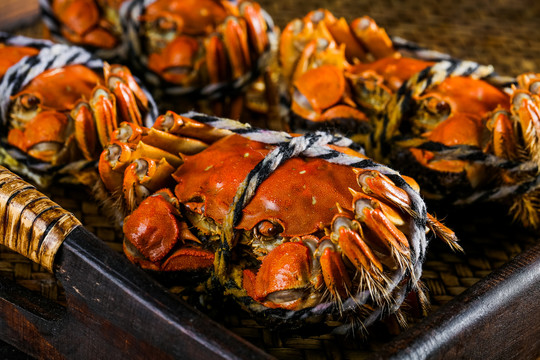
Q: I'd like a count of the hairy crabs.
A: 4